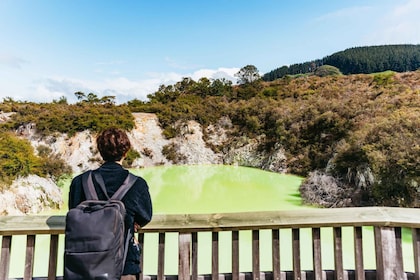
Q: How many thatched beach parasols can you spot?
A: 0